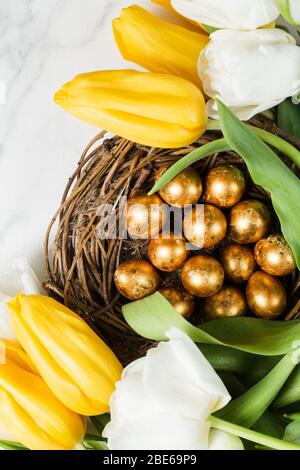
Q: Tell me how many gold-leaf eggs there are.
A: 13